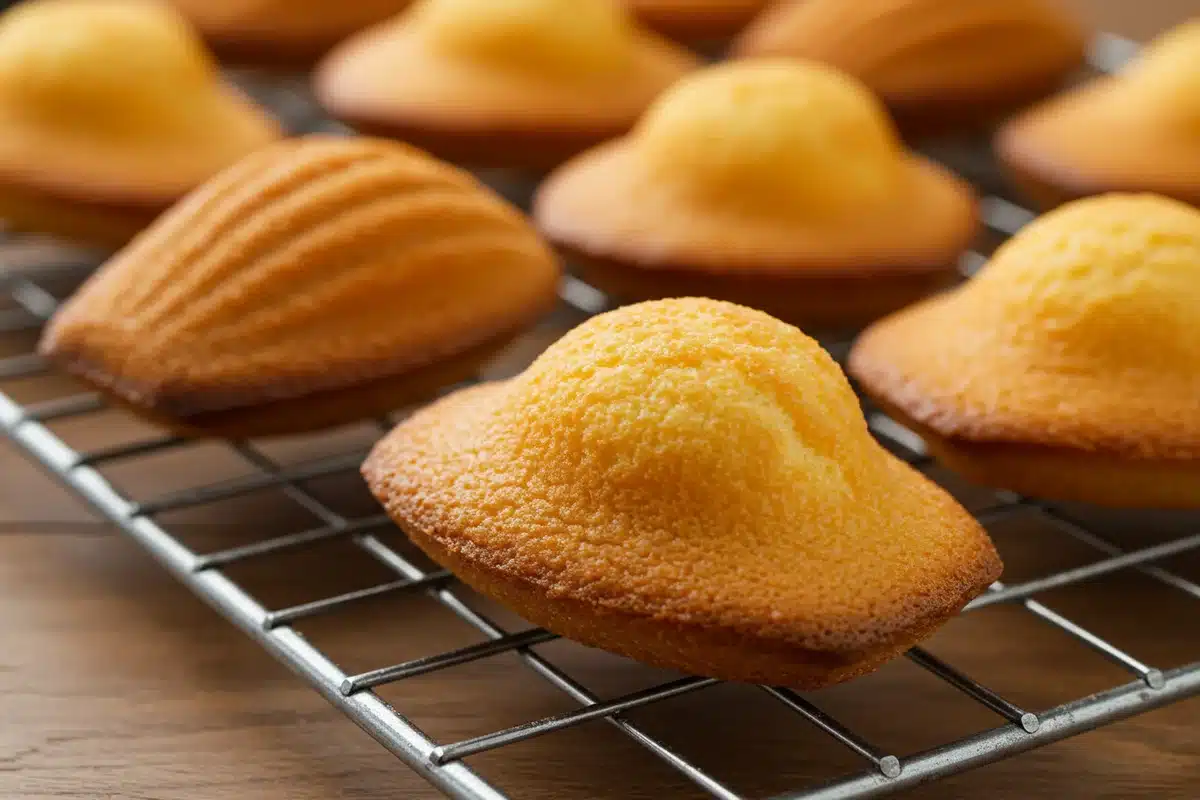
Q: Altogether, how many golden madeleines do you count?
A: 10